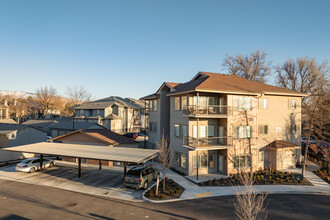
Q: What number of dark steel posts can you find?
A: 4